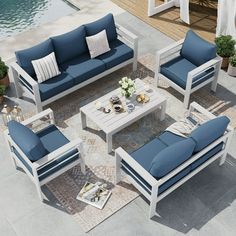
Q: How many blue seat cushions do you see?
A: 7